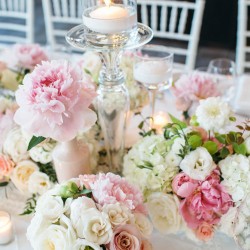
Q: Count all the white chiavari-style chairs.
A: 4